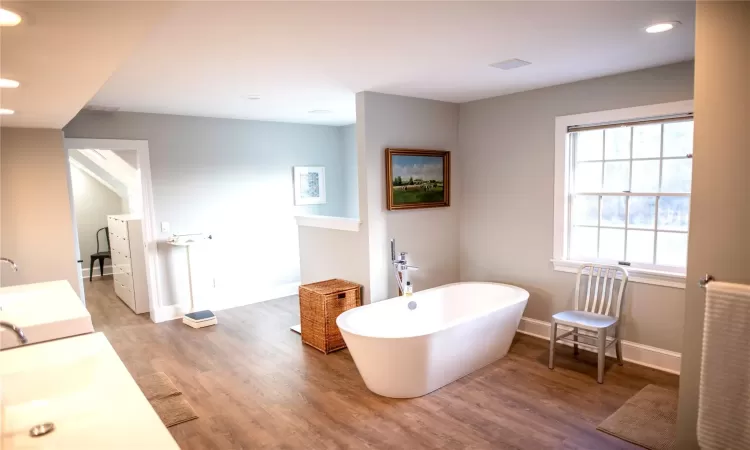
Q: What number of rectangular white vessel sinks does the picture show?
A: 2